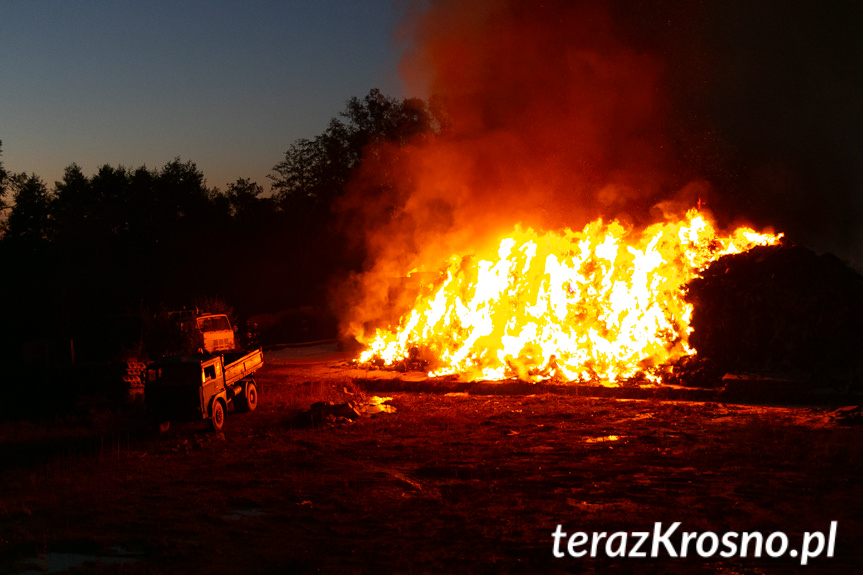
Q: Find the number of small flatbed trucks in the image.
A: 1